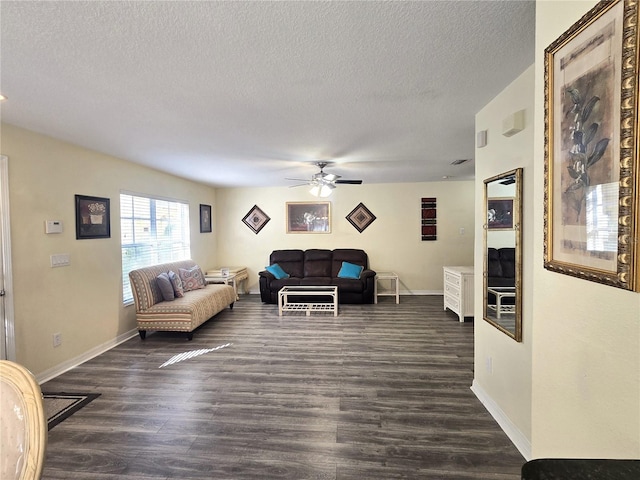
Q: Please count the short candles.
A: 0